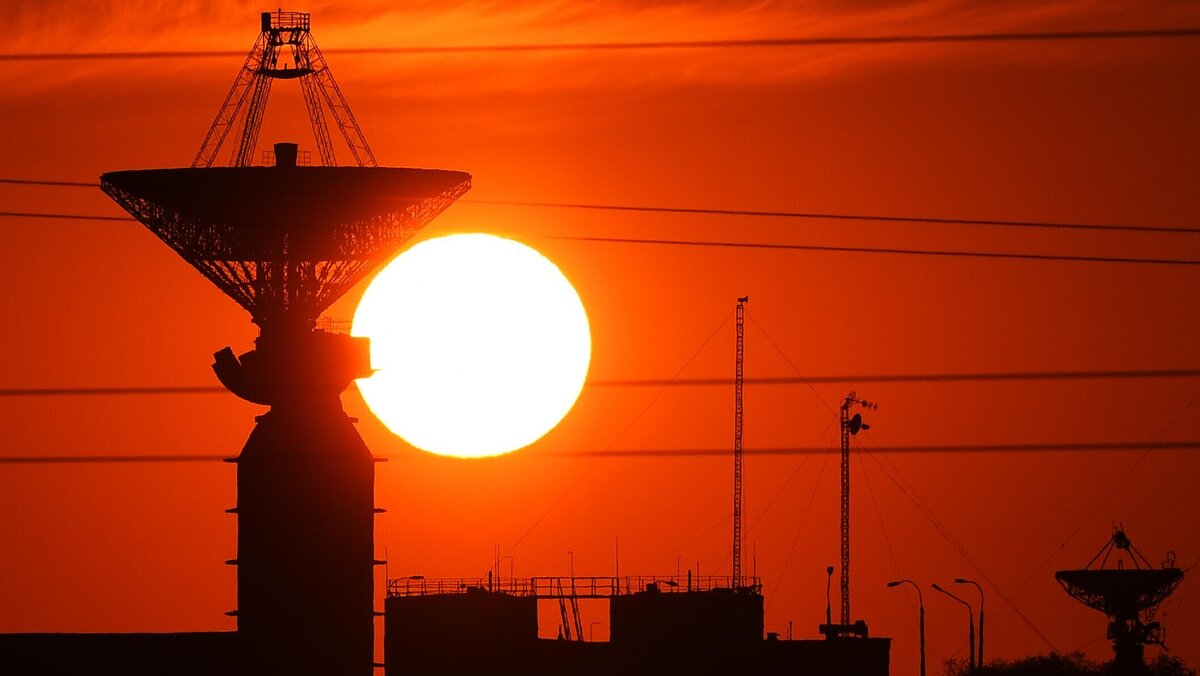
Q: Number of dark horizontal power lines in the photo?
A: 5